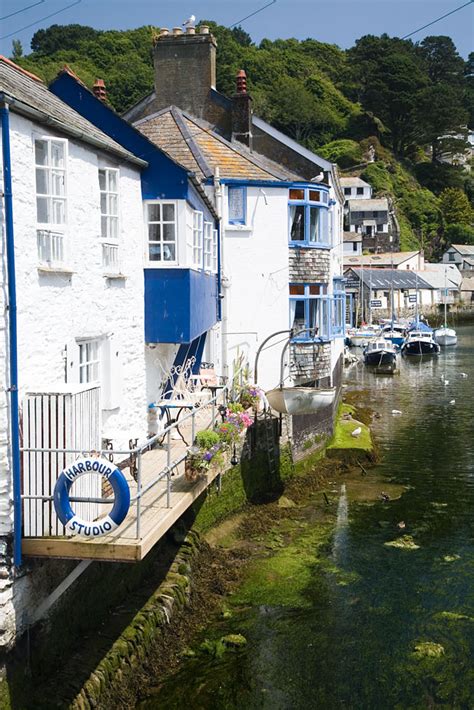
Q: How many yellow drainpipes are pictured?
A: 0